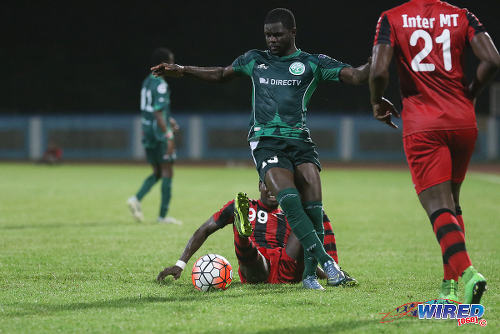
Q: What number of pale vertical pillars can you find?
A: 5